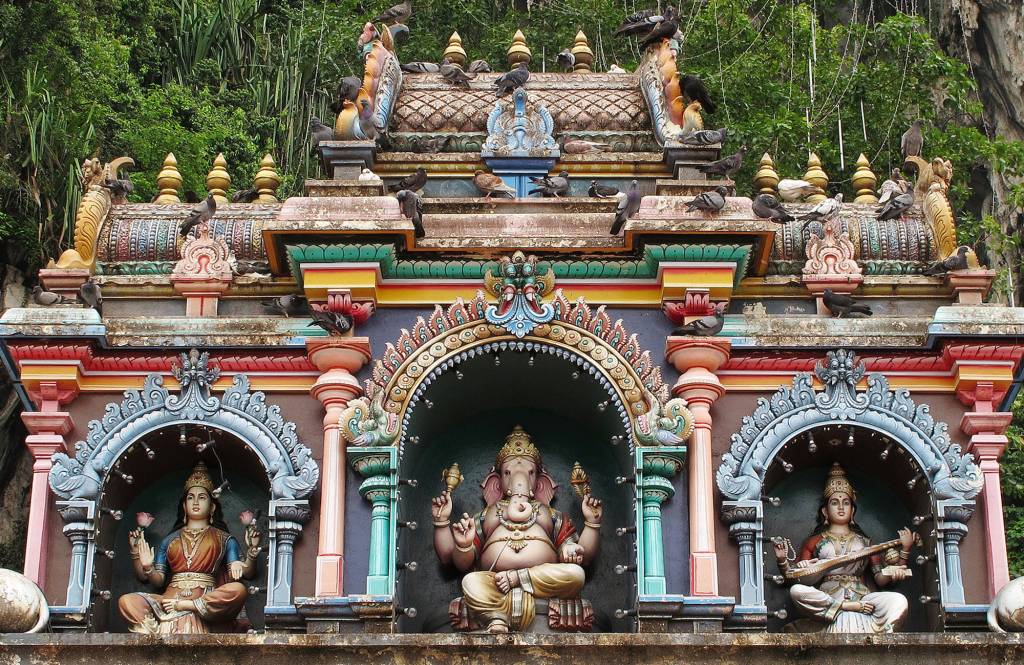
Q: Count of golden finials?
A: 9